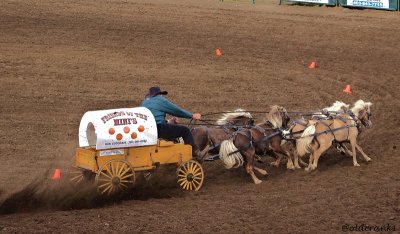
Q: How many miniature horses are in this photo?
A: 4